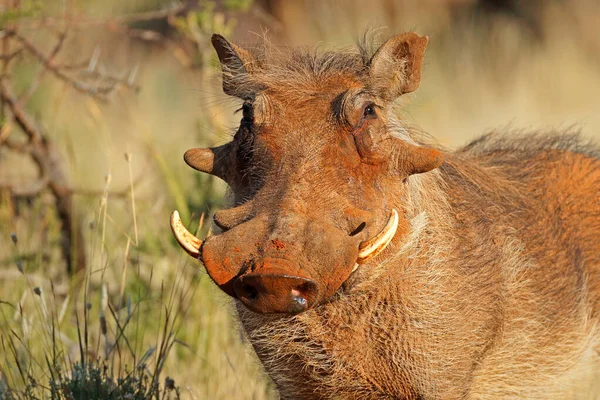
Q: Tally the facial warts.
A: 4